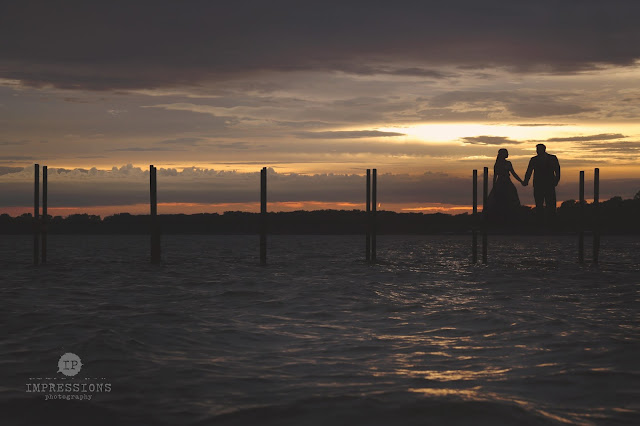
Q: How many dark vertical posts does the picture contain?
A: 10